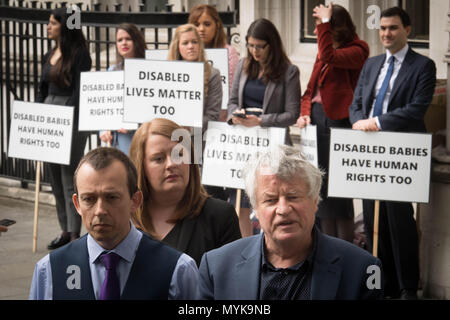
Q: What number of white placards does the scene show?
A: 7